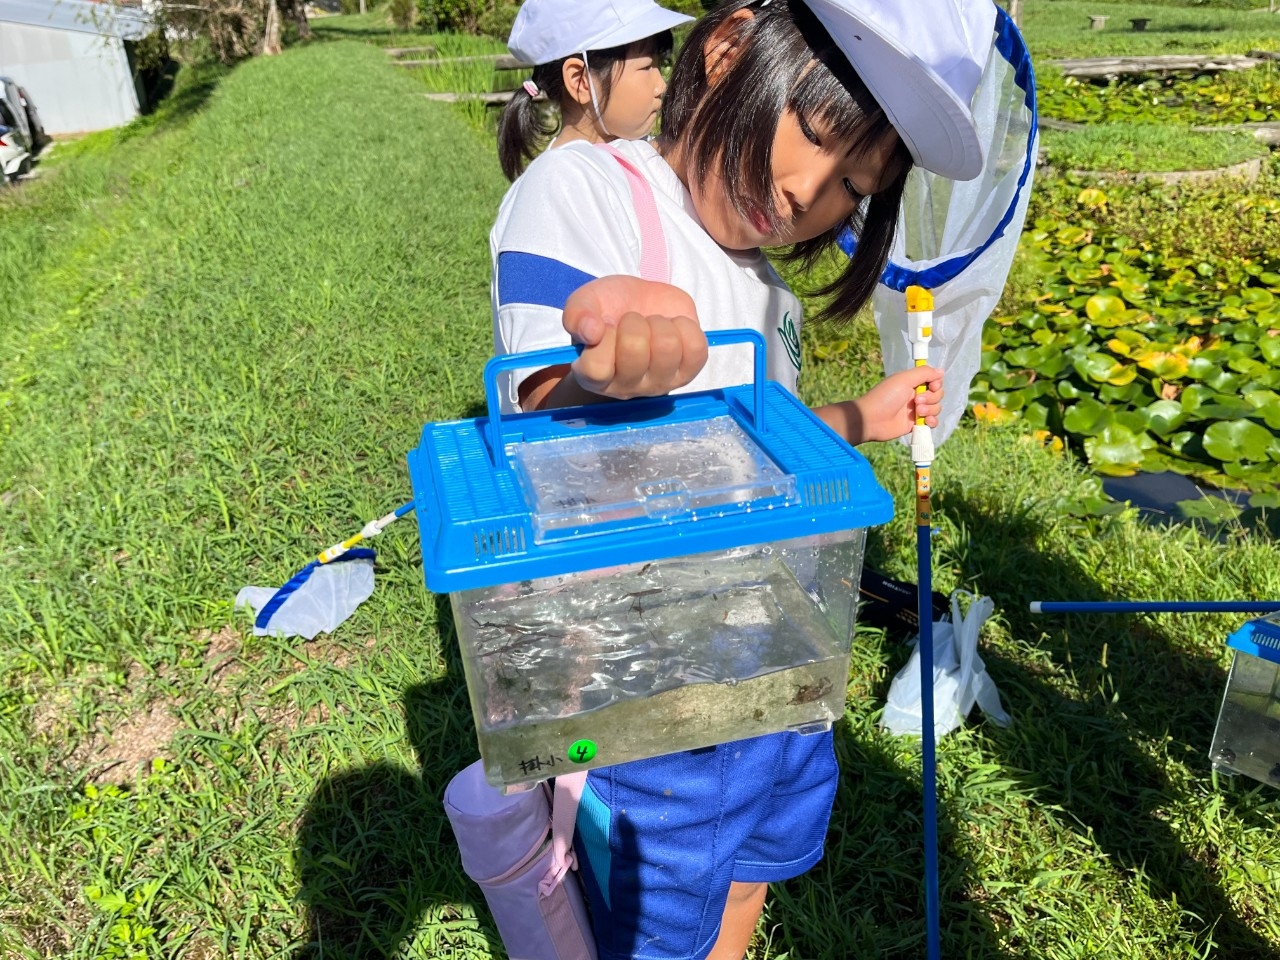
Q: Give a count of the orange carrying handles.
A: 0